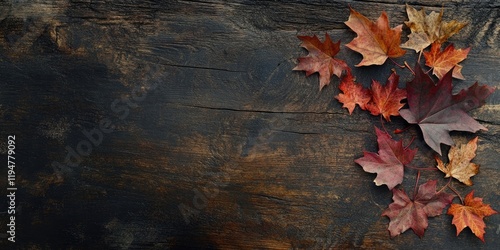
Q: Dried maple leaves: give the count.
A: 11